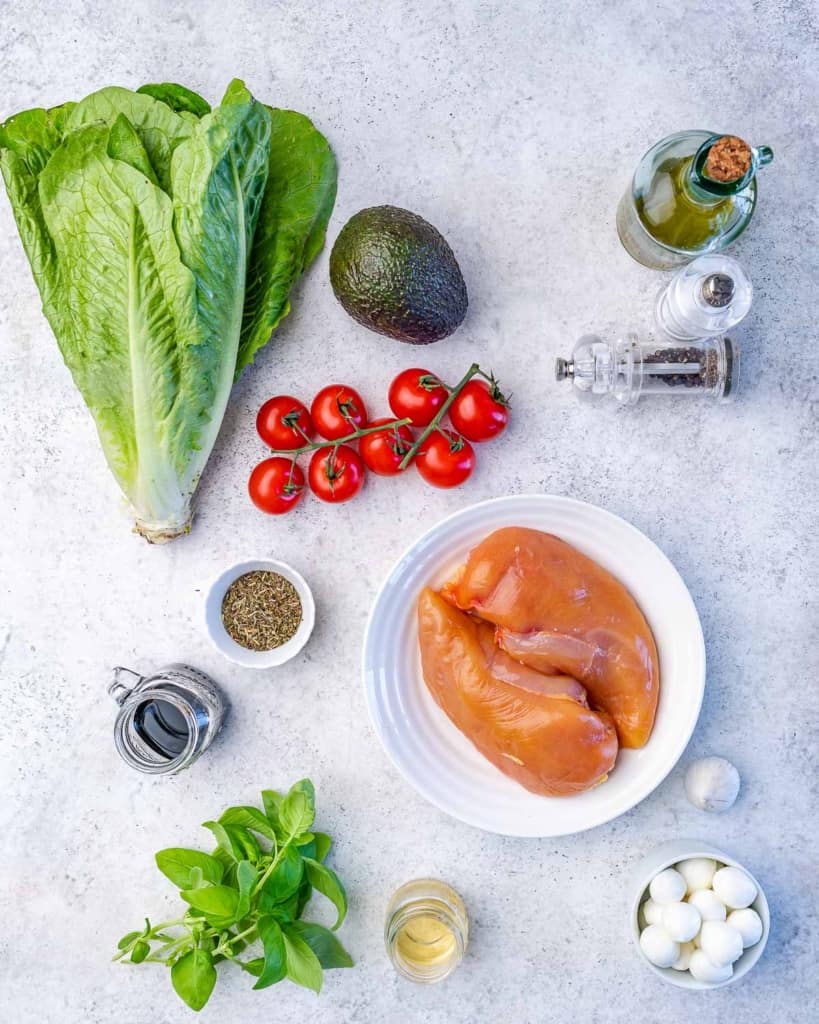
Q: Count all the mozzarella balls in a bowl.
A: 11